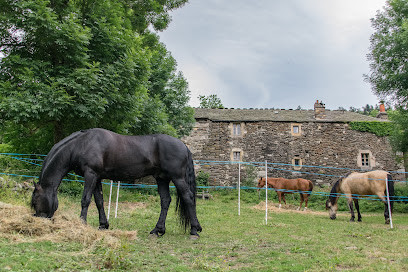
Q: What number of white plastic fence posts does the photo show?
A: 5